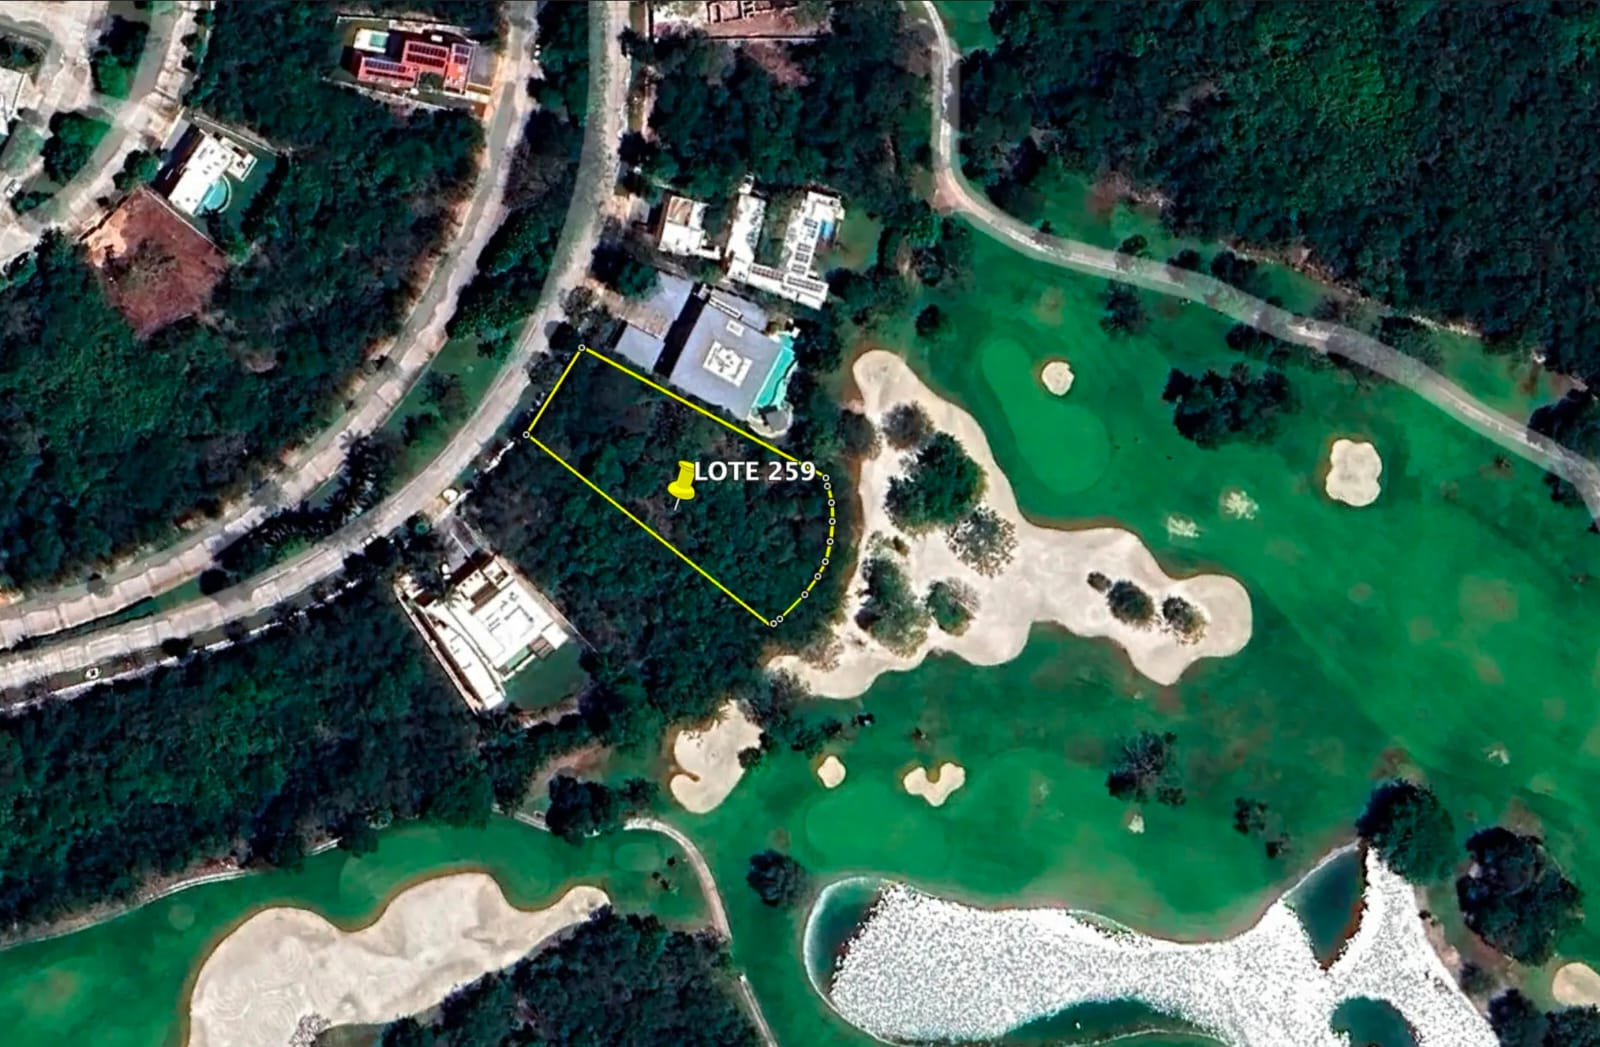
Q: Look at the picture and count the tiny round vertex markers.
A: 12